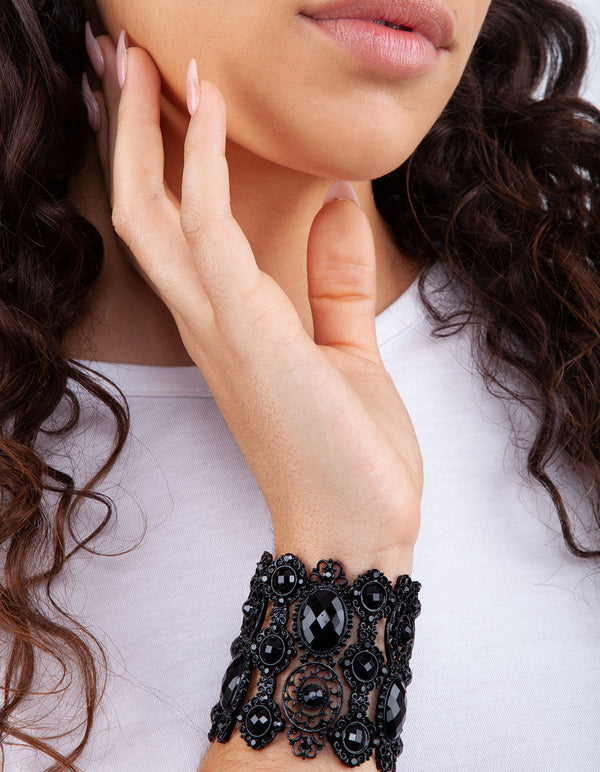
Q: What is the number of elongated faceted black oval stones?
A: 3